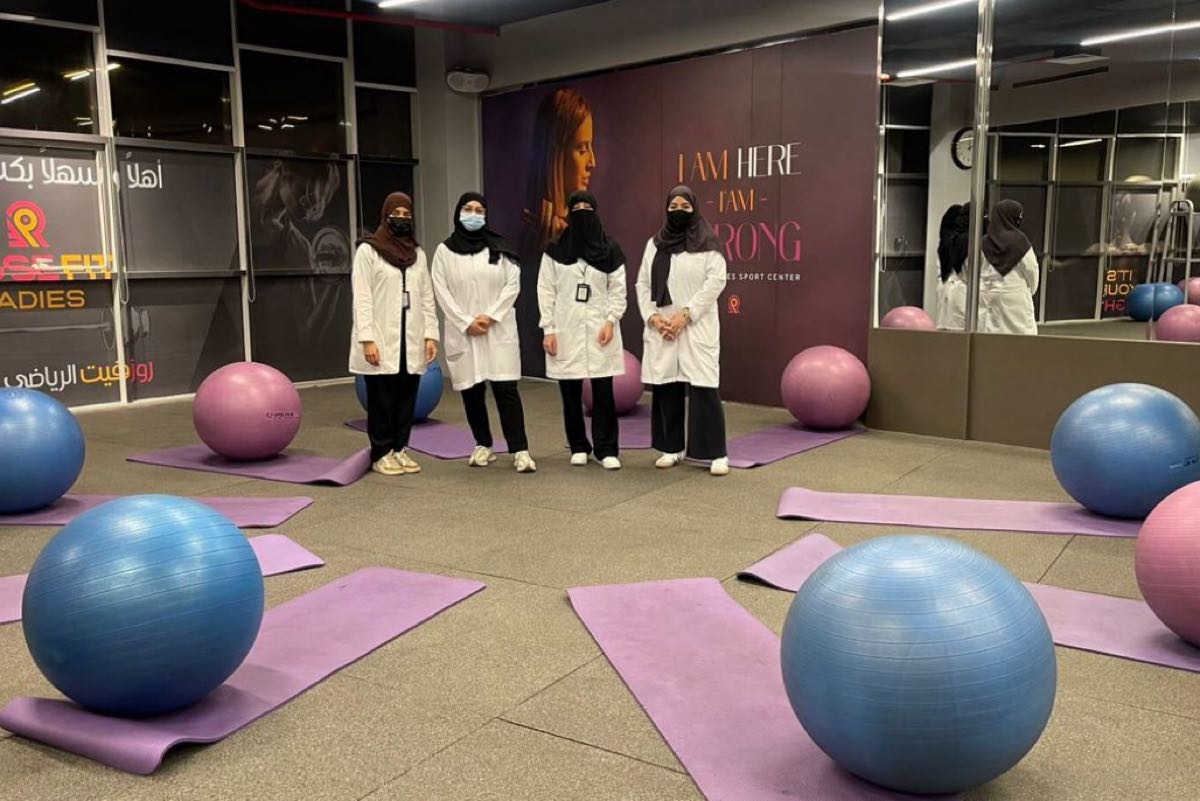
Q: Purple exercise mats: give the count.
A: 10